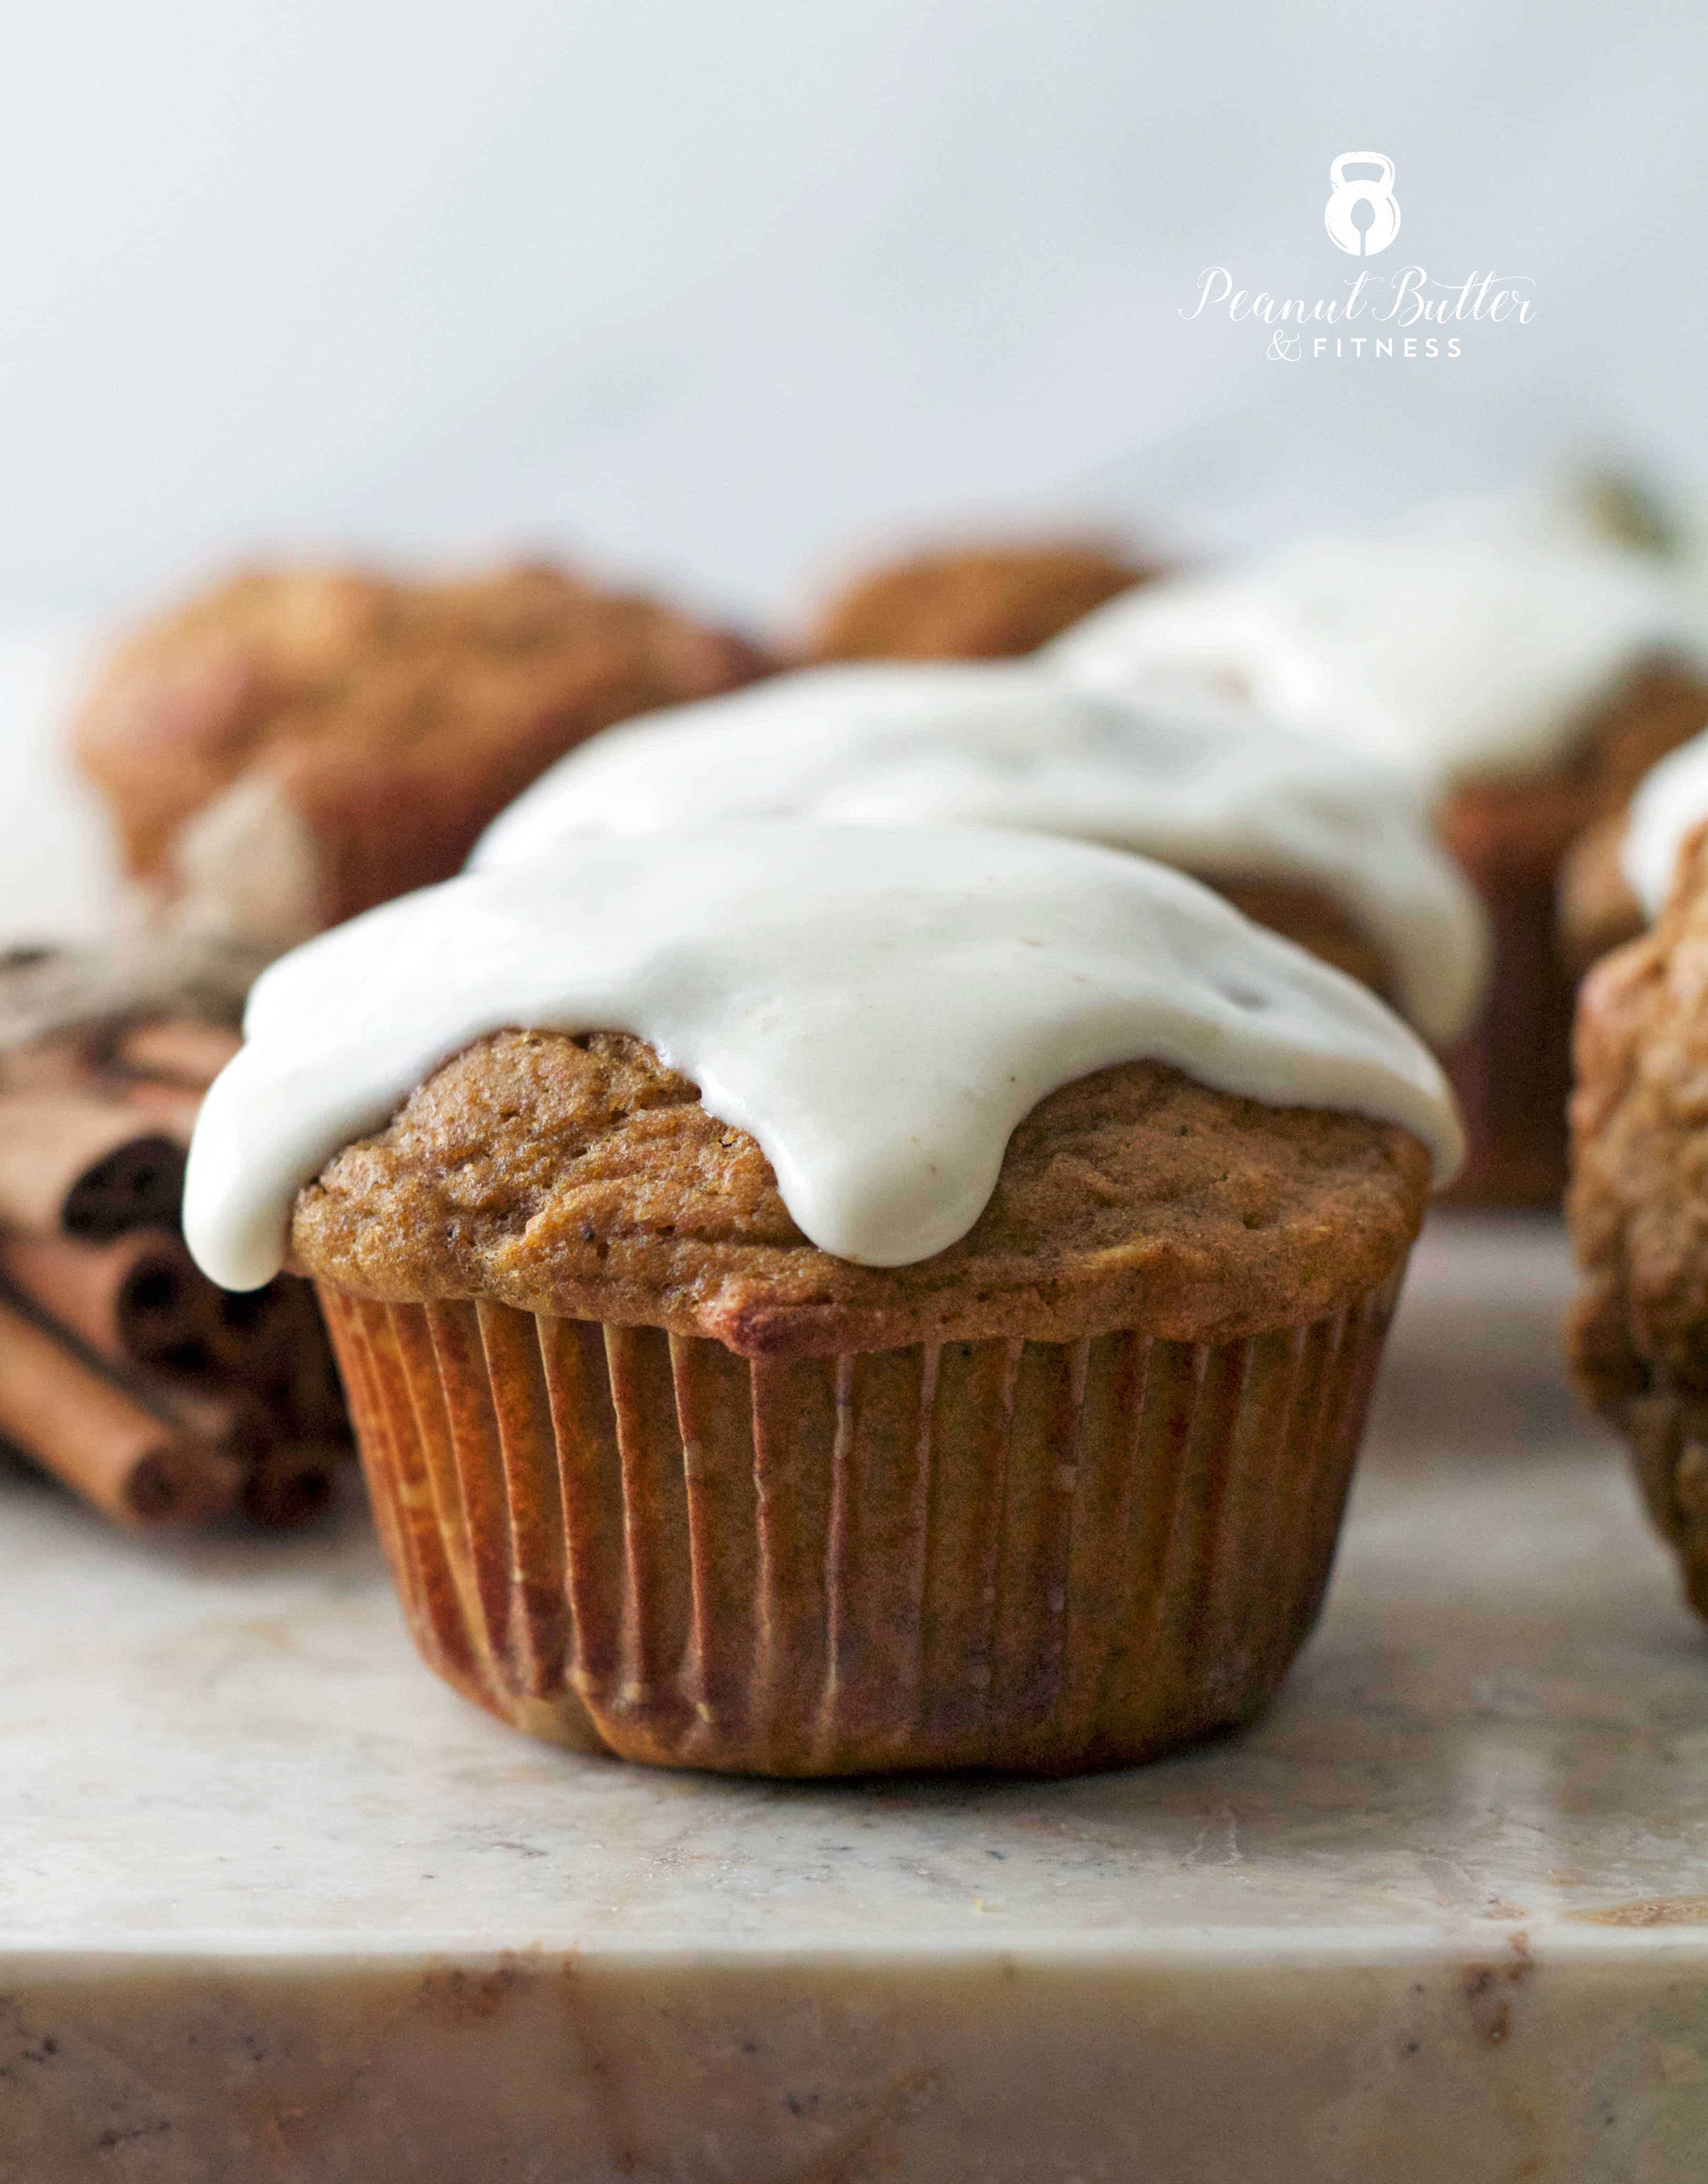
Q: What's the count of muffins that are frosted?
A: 4